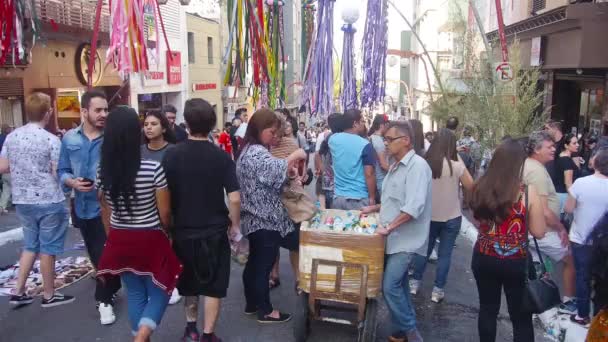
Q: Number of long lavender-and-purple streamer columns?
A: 3